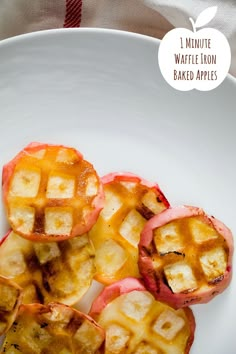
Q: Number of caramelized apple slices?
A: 7